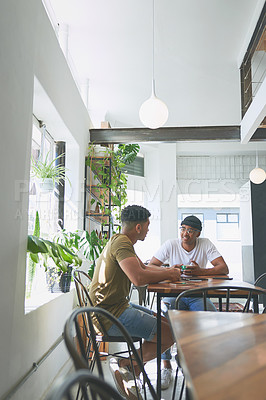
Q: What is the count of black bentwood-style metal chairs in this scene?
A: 5